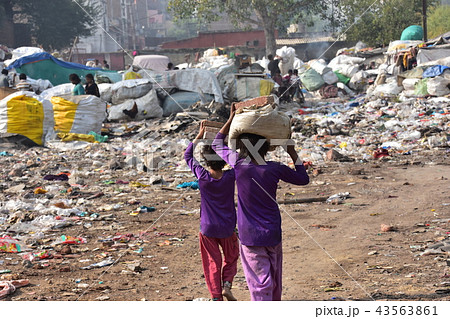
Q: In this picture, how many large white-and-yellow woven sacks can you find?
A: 2